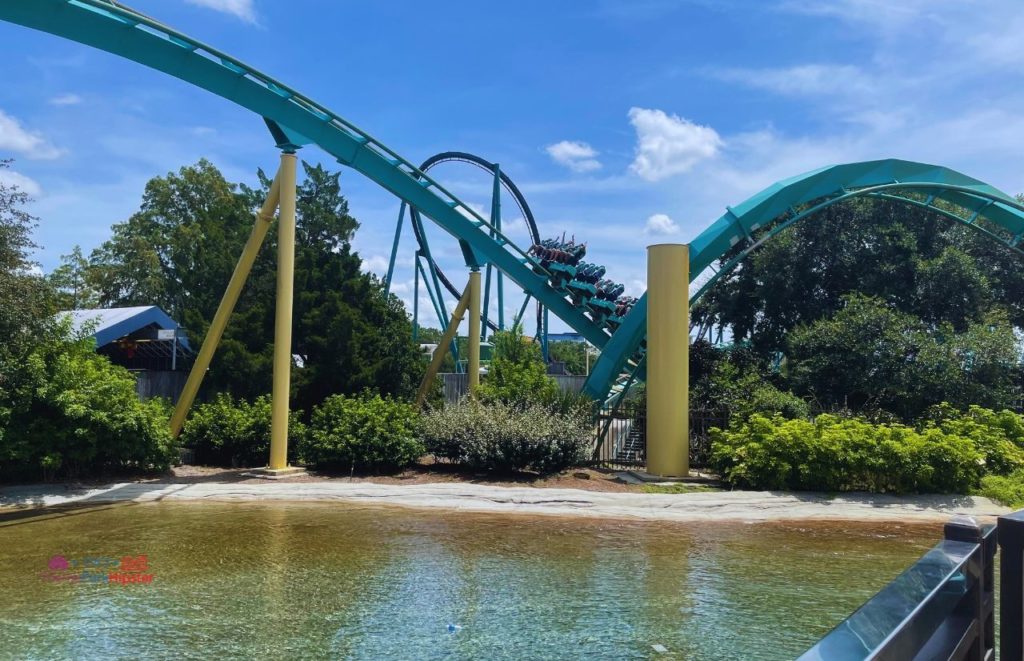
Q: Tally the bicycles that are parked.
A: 0